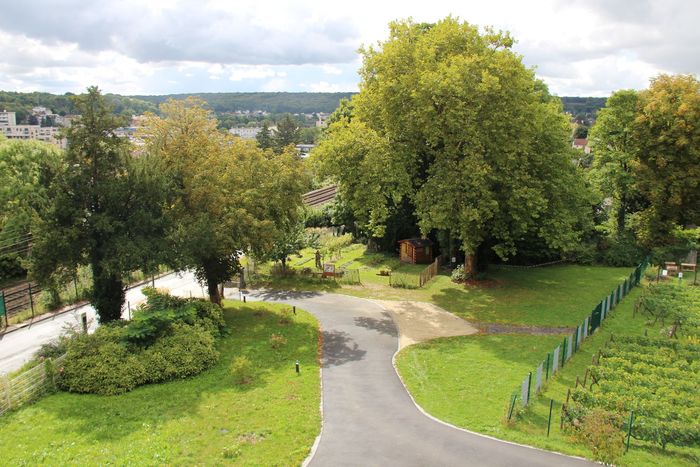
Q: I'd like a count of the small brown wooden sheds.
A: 1